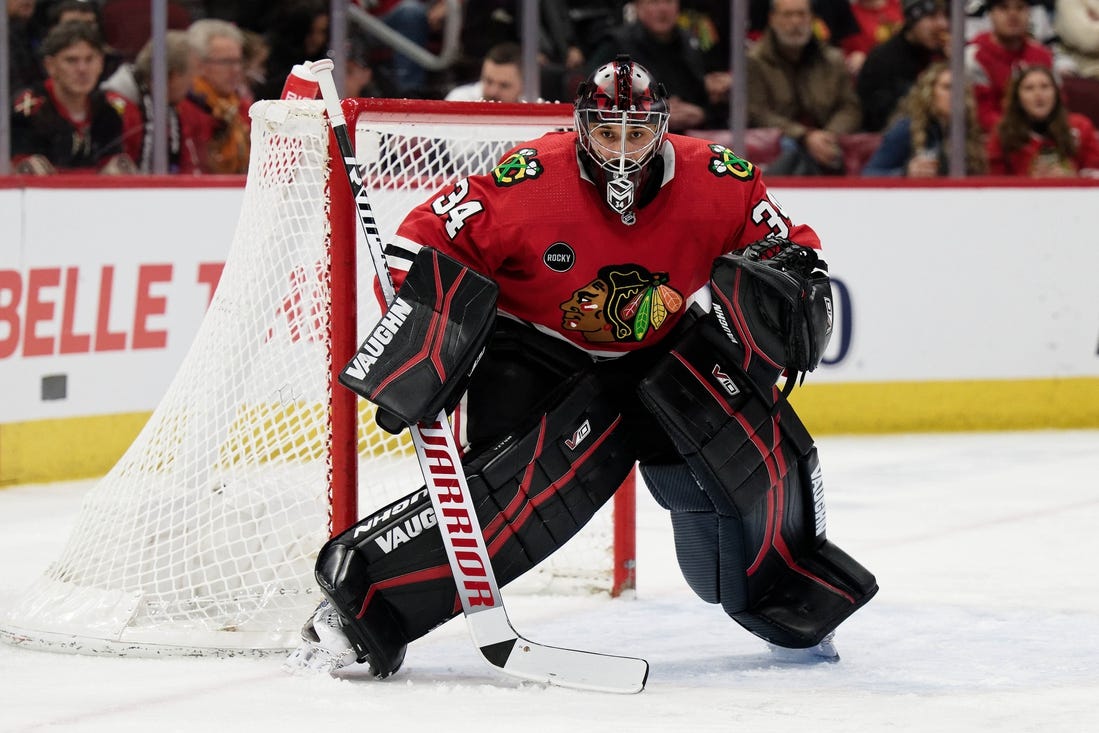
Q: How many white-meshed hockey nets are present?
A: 1